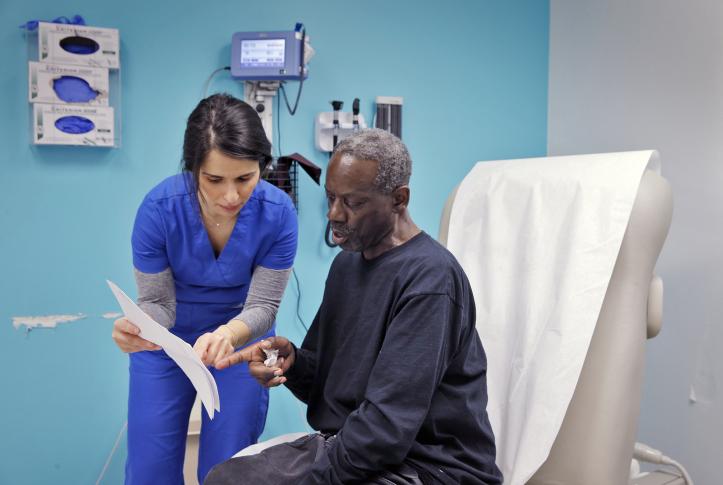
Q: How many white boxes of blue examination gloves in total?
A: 3